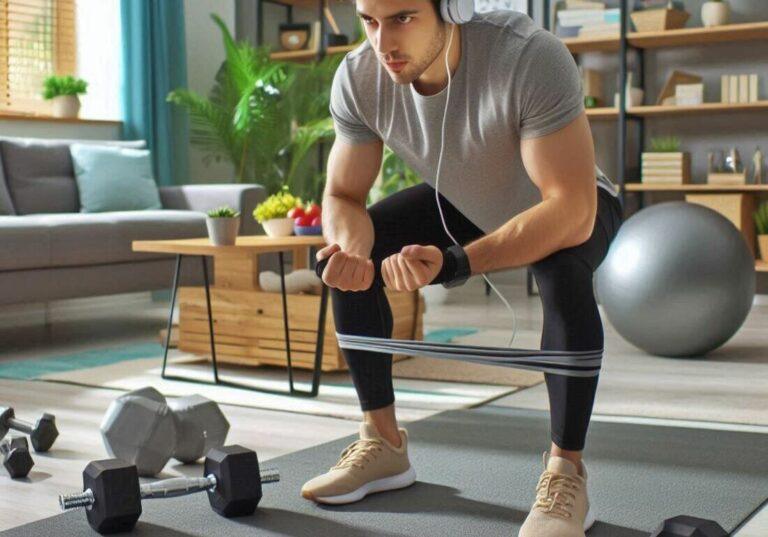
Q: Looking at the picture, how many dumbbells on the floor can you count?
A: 5